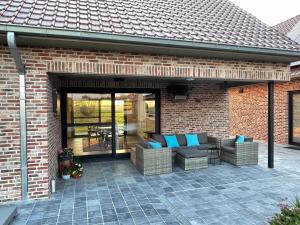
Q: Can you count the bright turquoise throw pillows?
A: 4